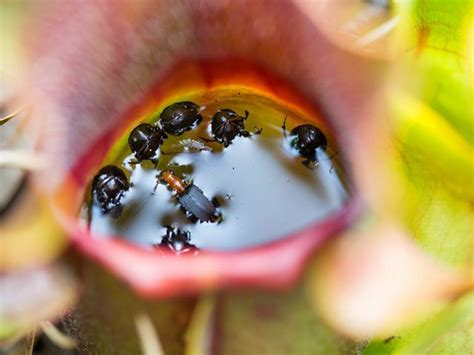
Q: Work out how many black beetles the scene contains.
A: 6